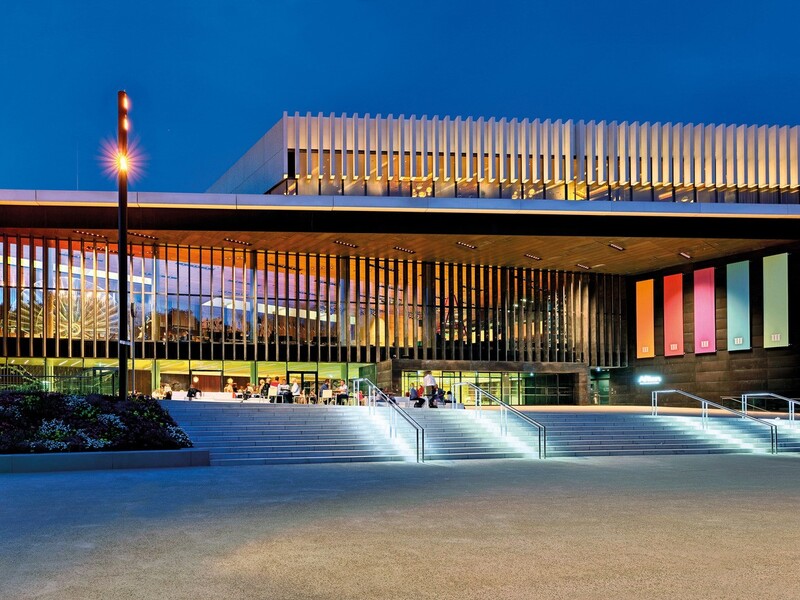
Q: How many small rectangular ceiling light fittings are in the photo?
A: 10